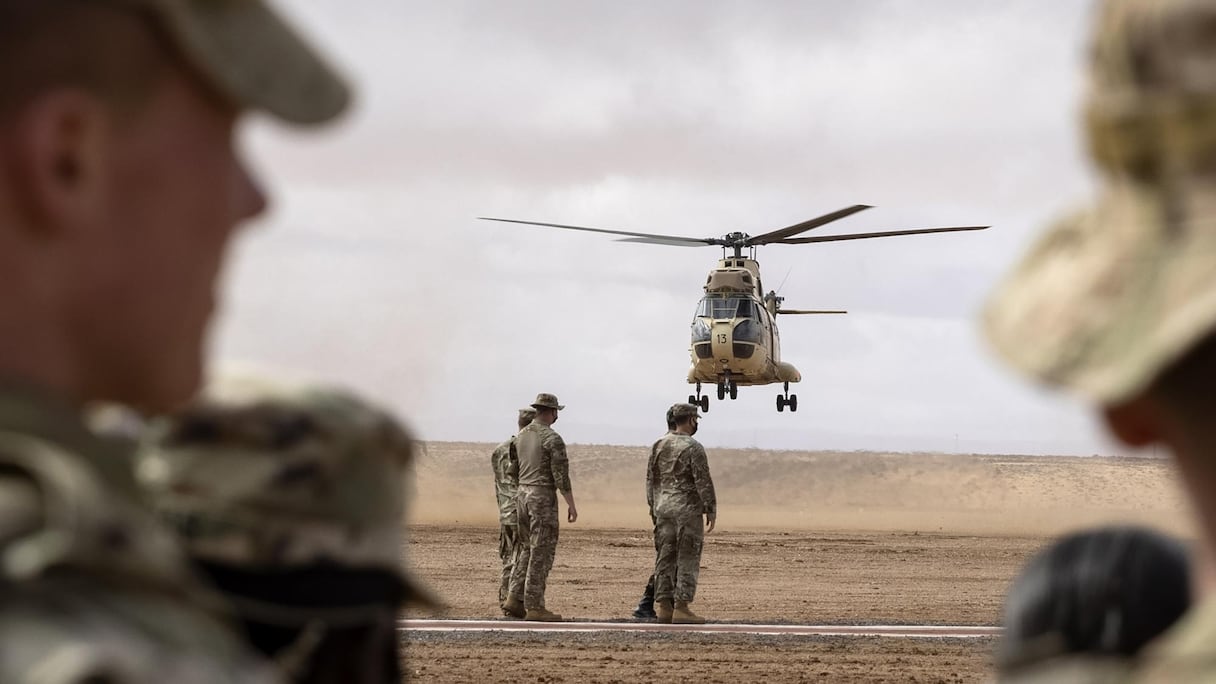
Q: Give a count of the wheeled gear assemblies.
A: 3